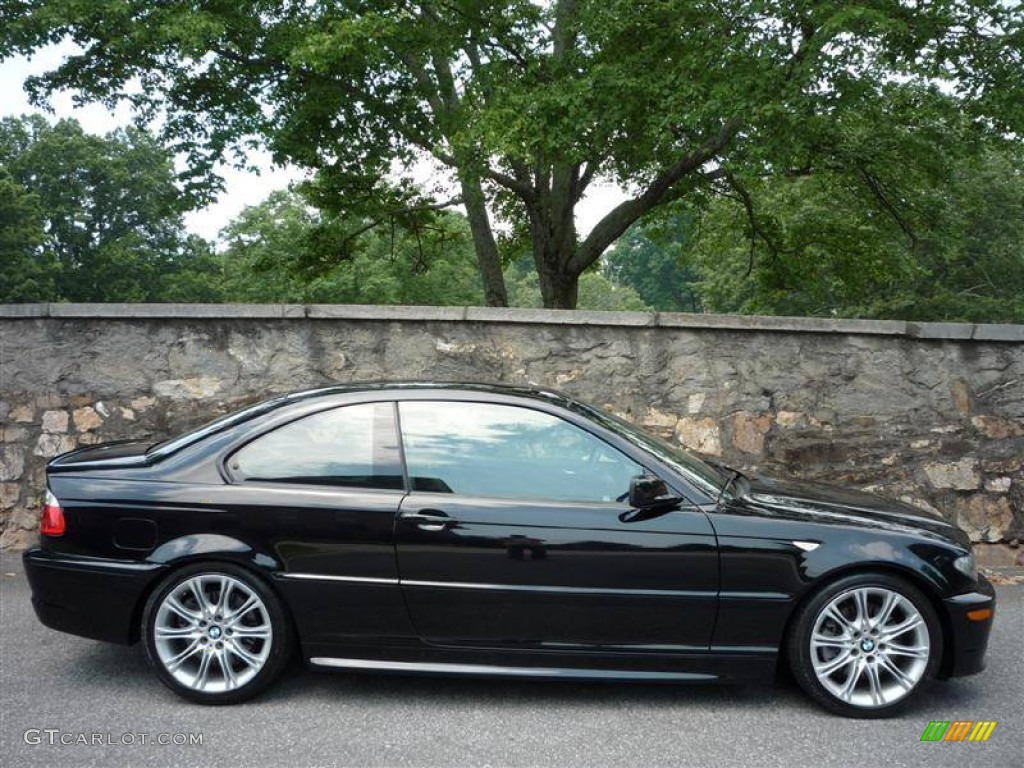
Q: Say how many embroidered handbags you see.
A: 0